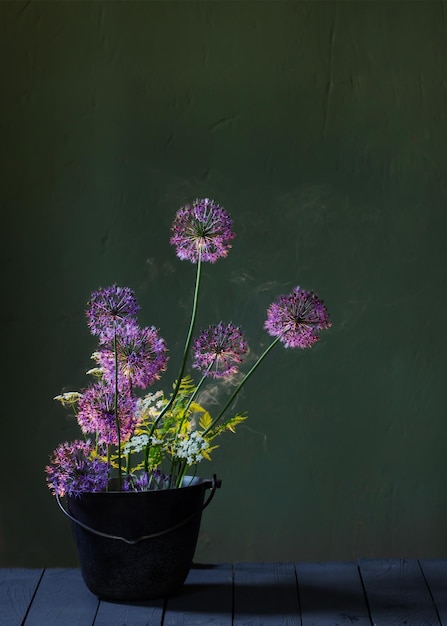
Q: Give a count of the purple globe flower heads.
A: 7